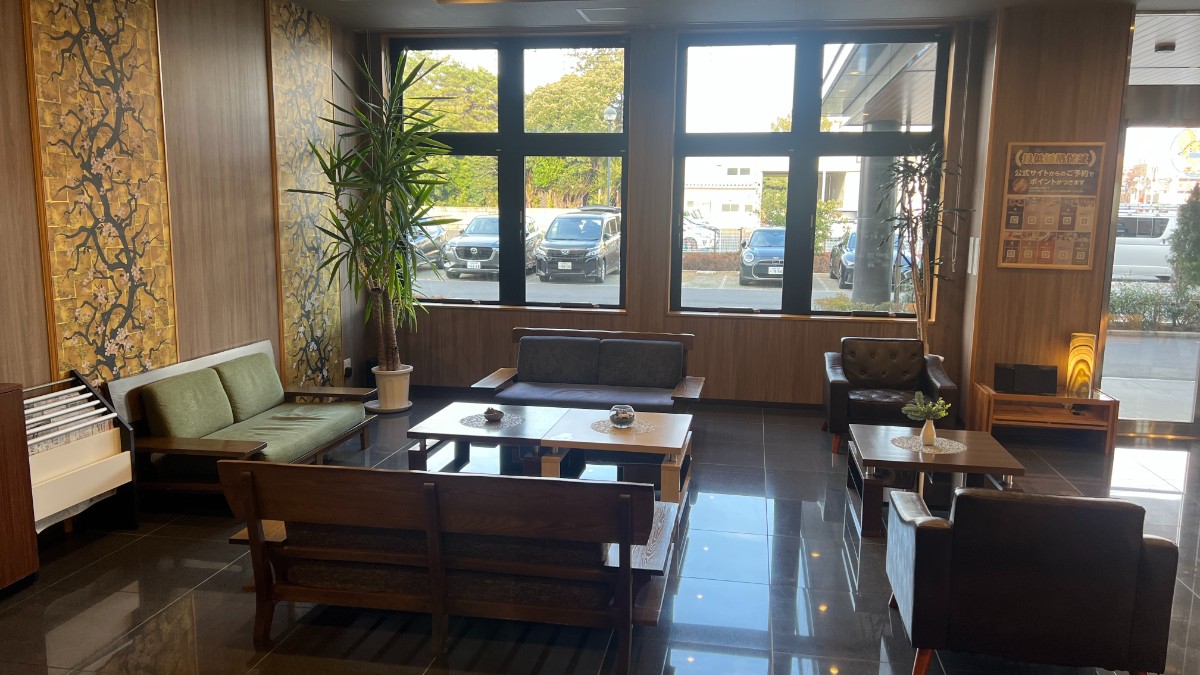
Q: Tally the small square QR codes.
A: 10